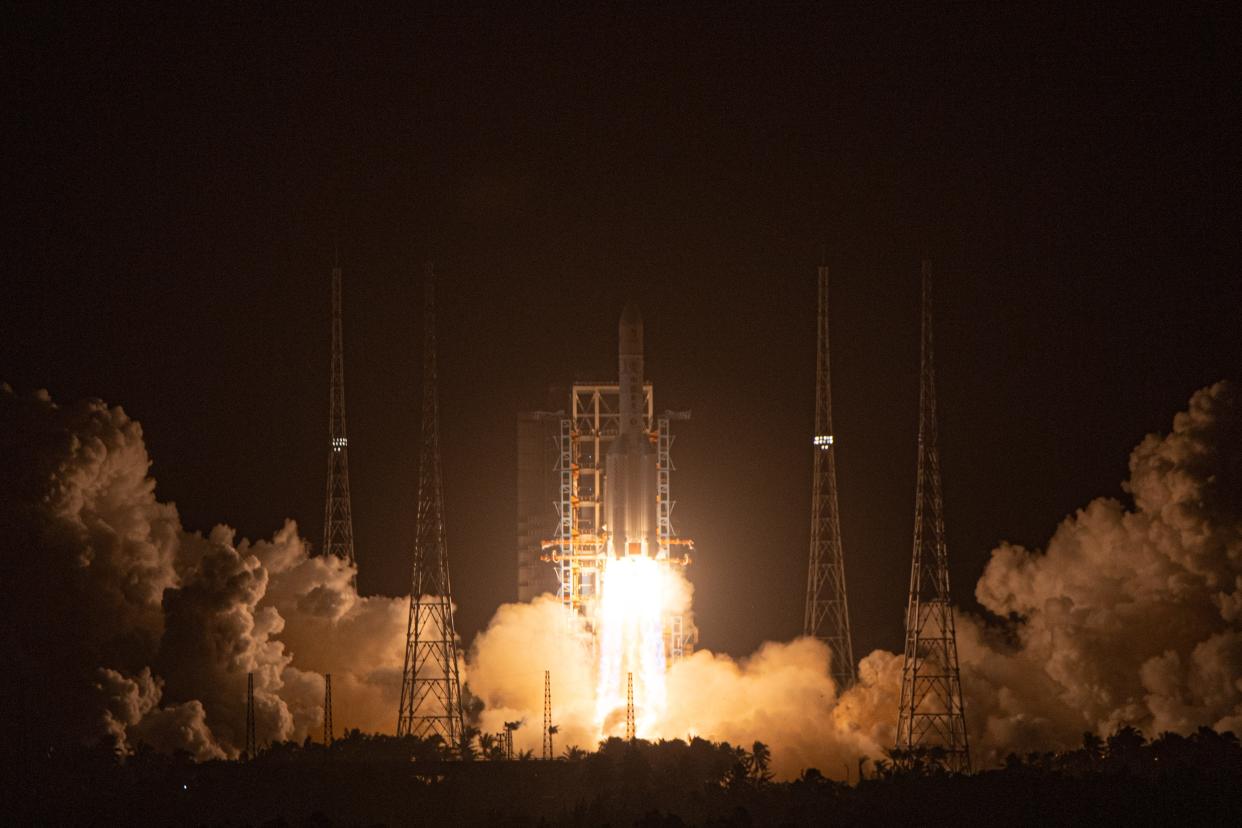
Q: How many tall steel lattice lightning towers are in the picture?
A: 4